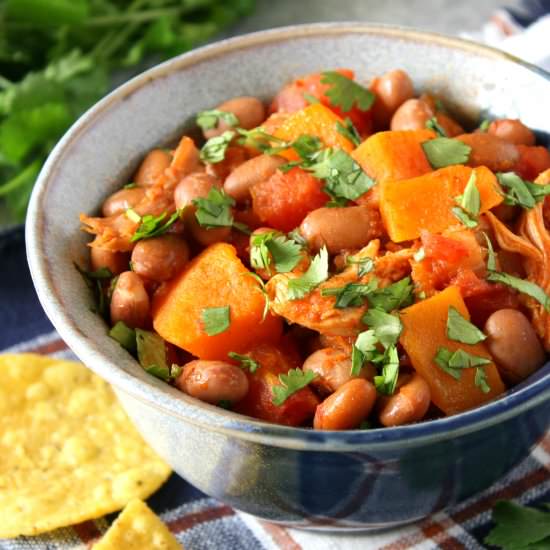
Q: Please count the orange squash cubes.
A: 5